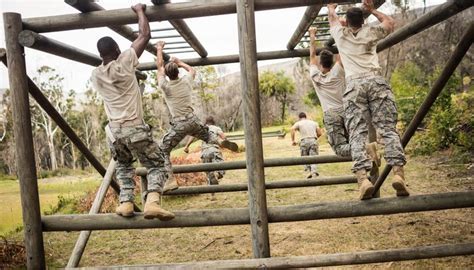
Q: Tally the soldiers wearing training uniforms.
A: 6